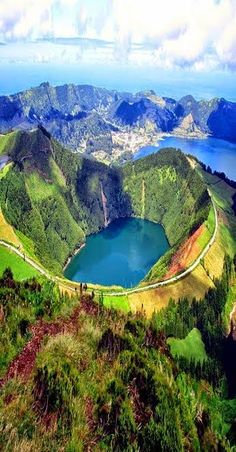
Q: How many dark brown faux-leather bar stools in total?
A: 0